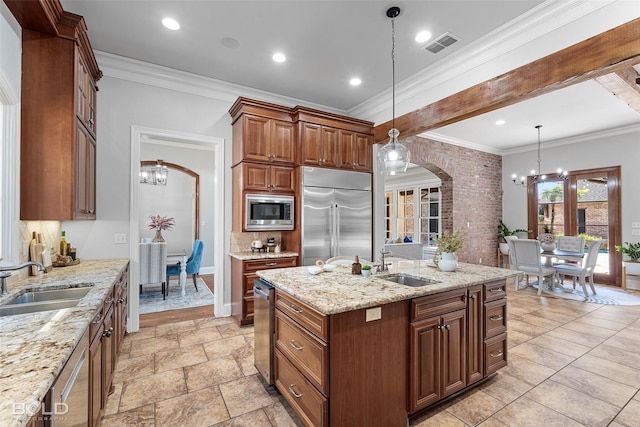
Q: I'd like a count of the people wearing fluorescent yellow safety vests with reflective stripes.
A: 0